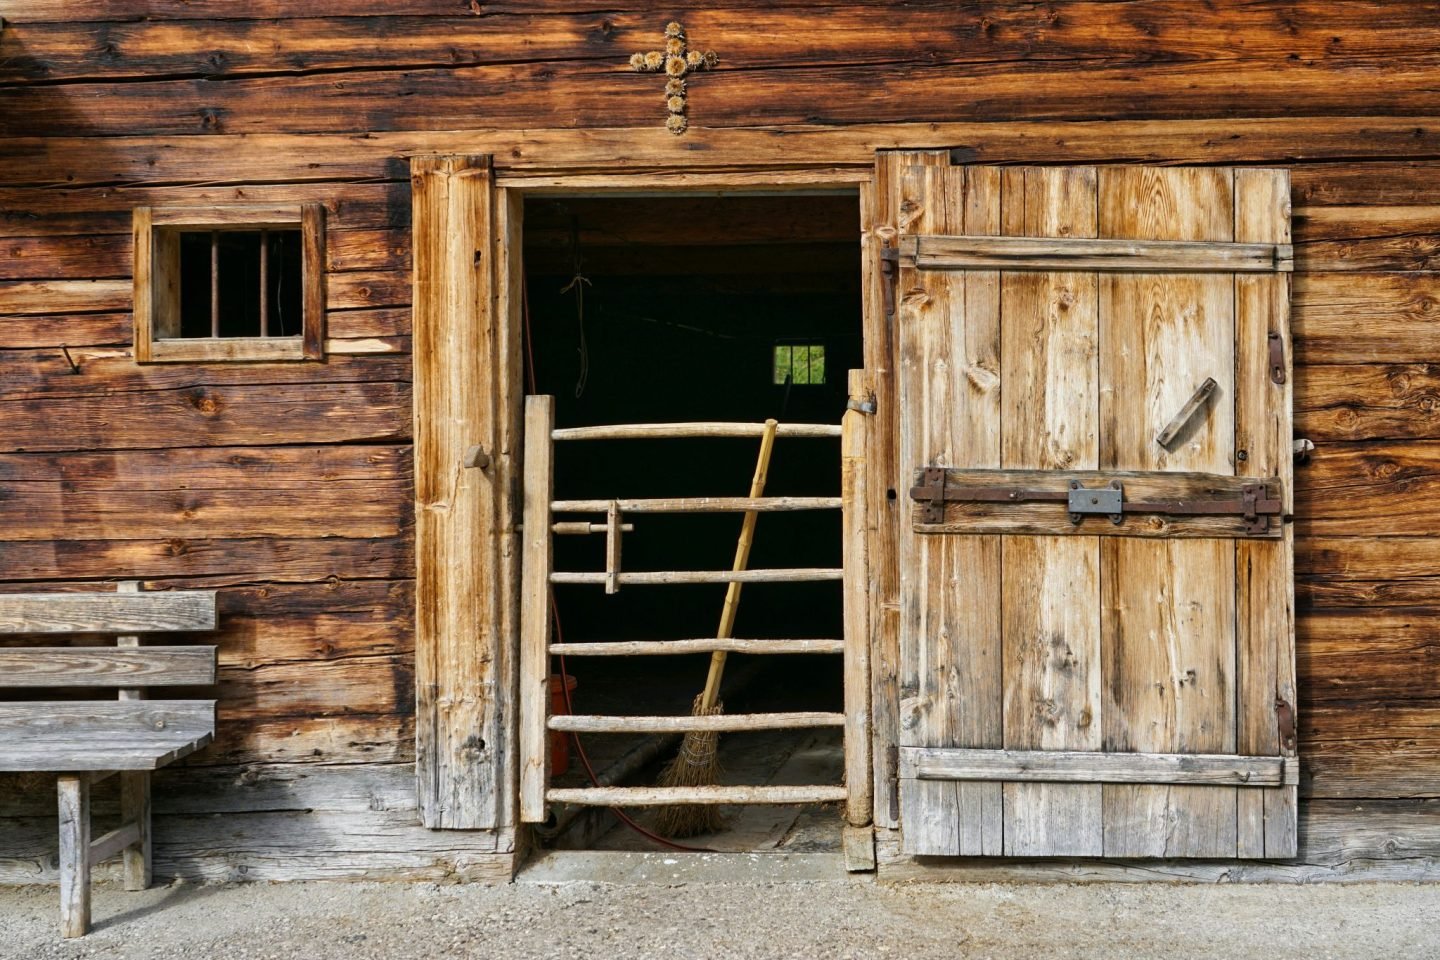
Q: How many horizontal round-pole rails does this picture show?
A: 6